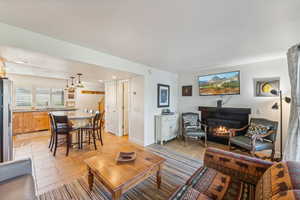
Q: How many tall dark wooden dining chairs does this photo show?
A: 4